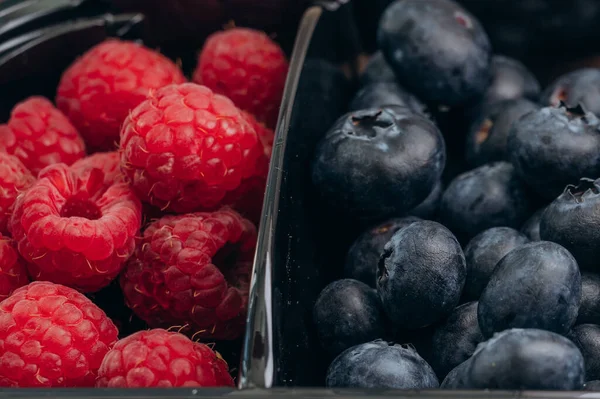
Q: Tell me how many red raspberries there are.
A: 12